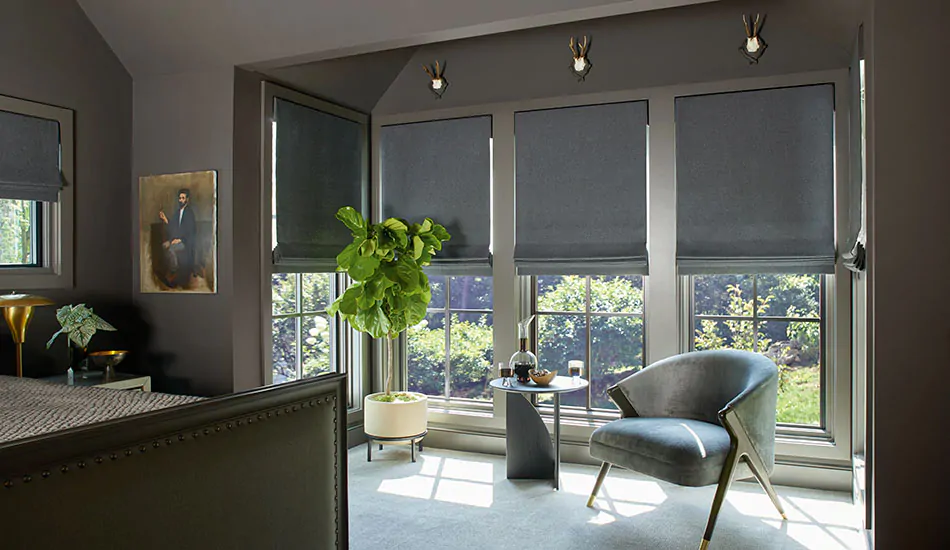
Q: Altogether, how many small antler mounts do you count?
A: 3